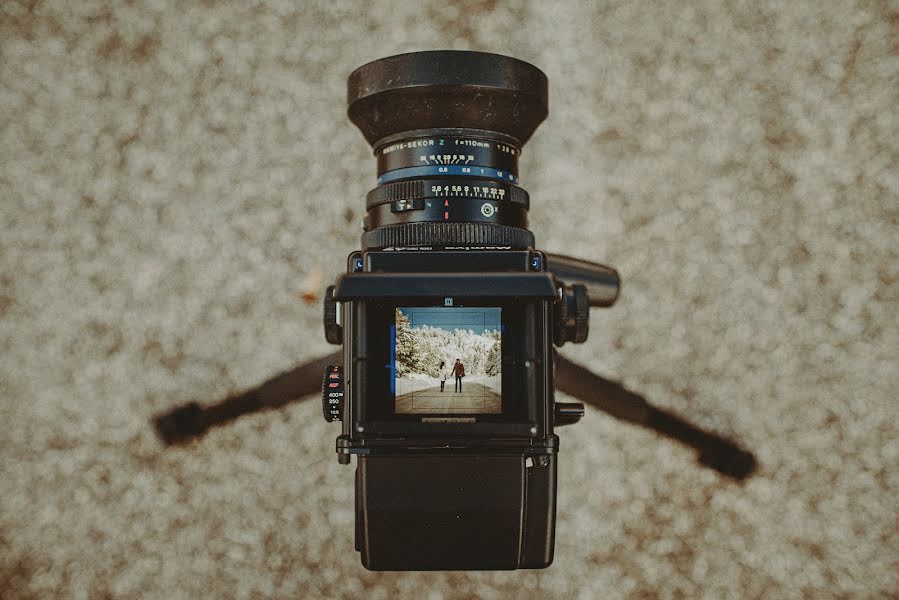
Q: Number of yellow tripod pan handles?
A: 0